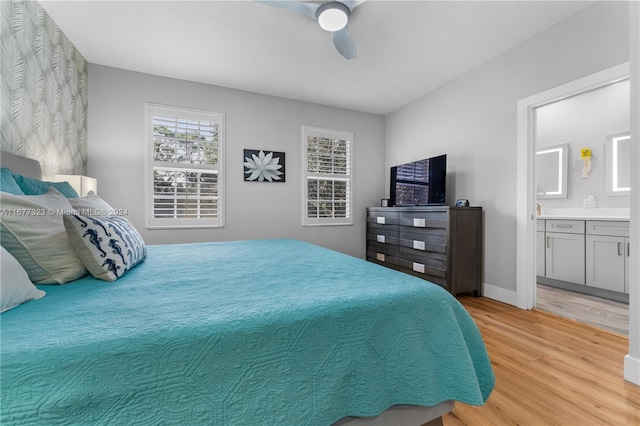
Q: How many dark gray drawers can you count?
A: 6